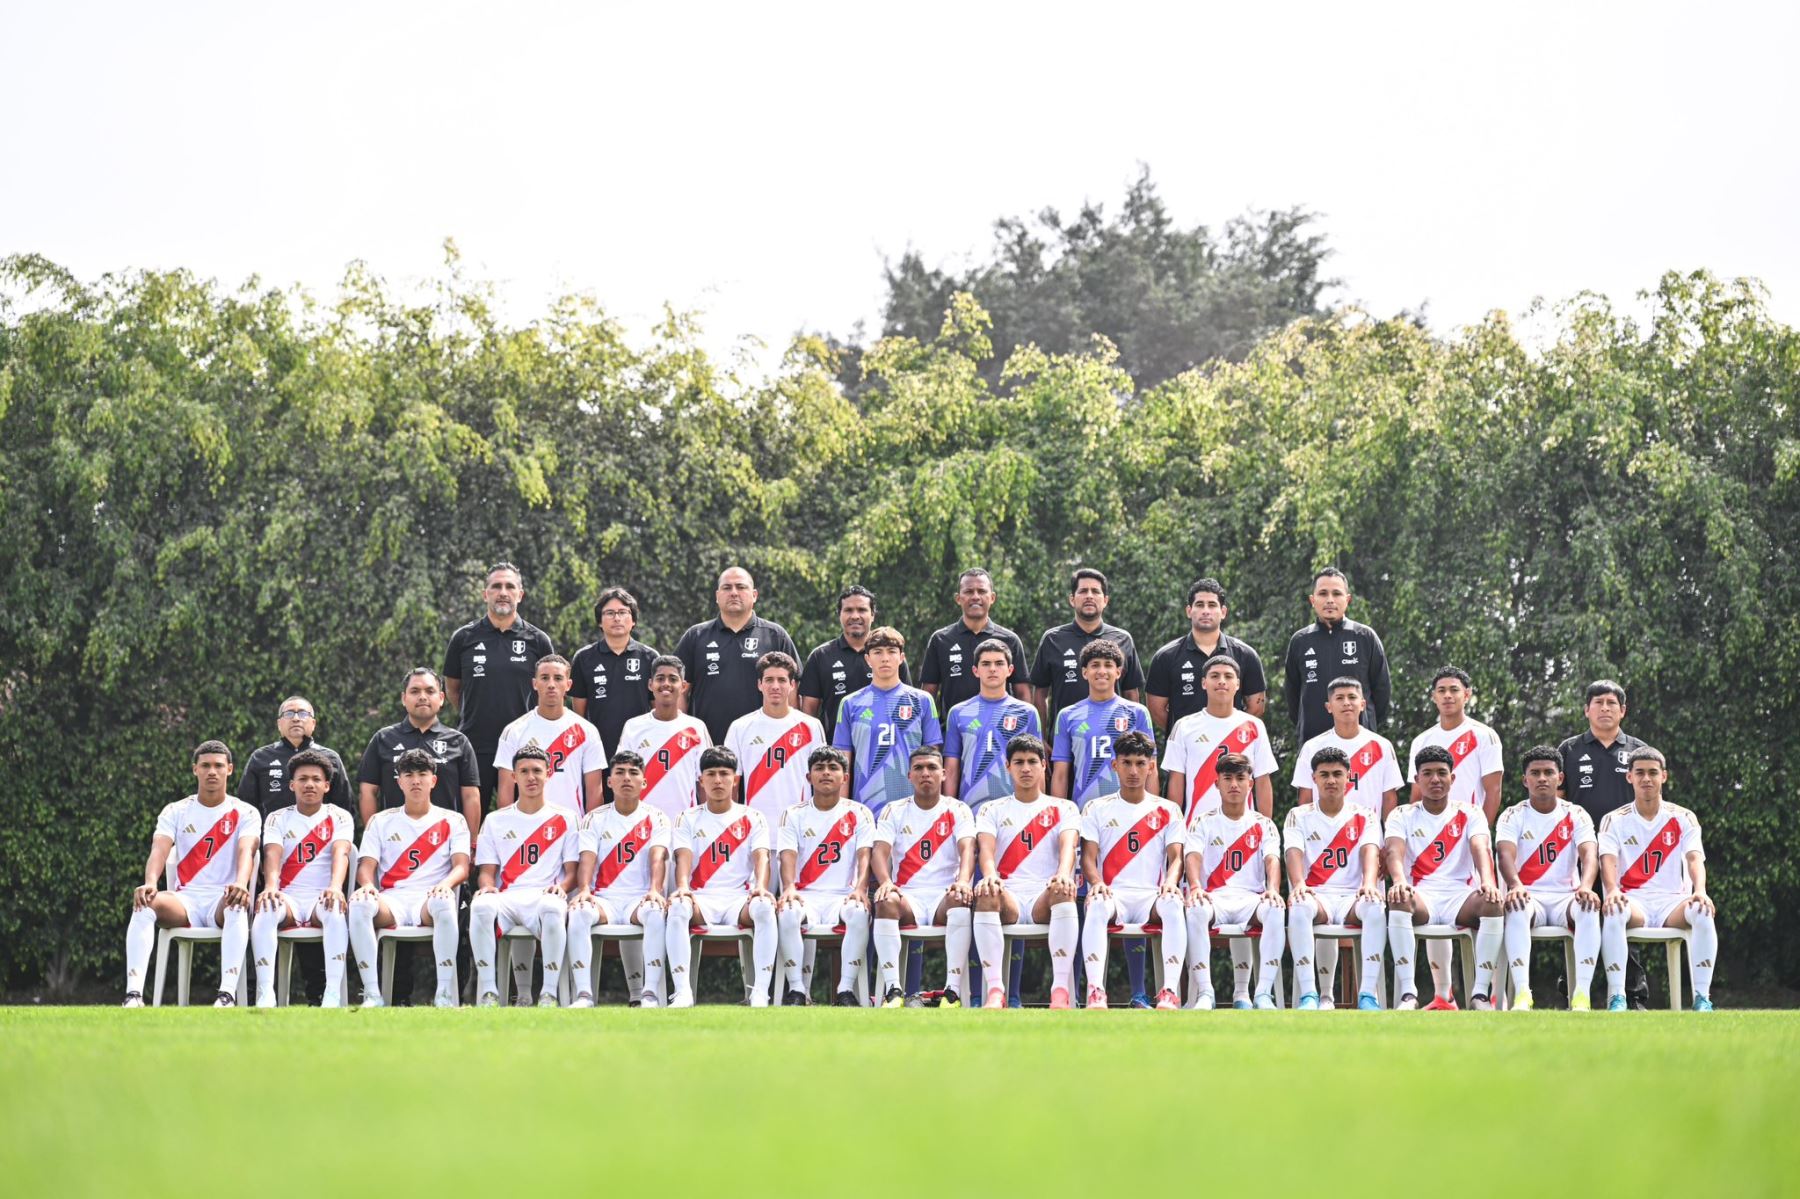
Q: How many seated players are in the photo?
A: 15